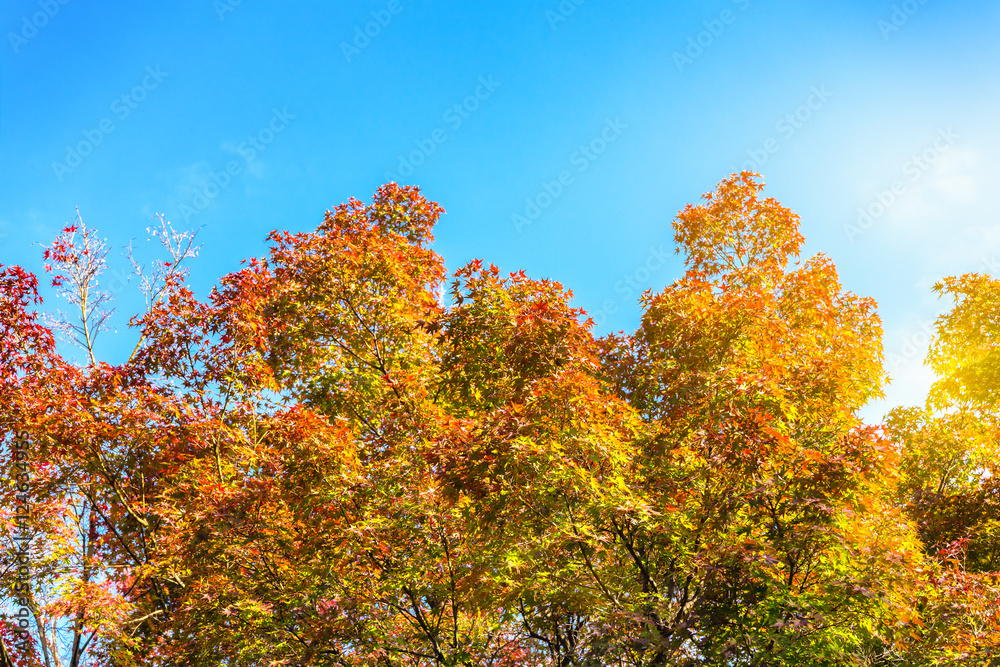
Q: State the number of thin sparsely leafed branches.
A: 2